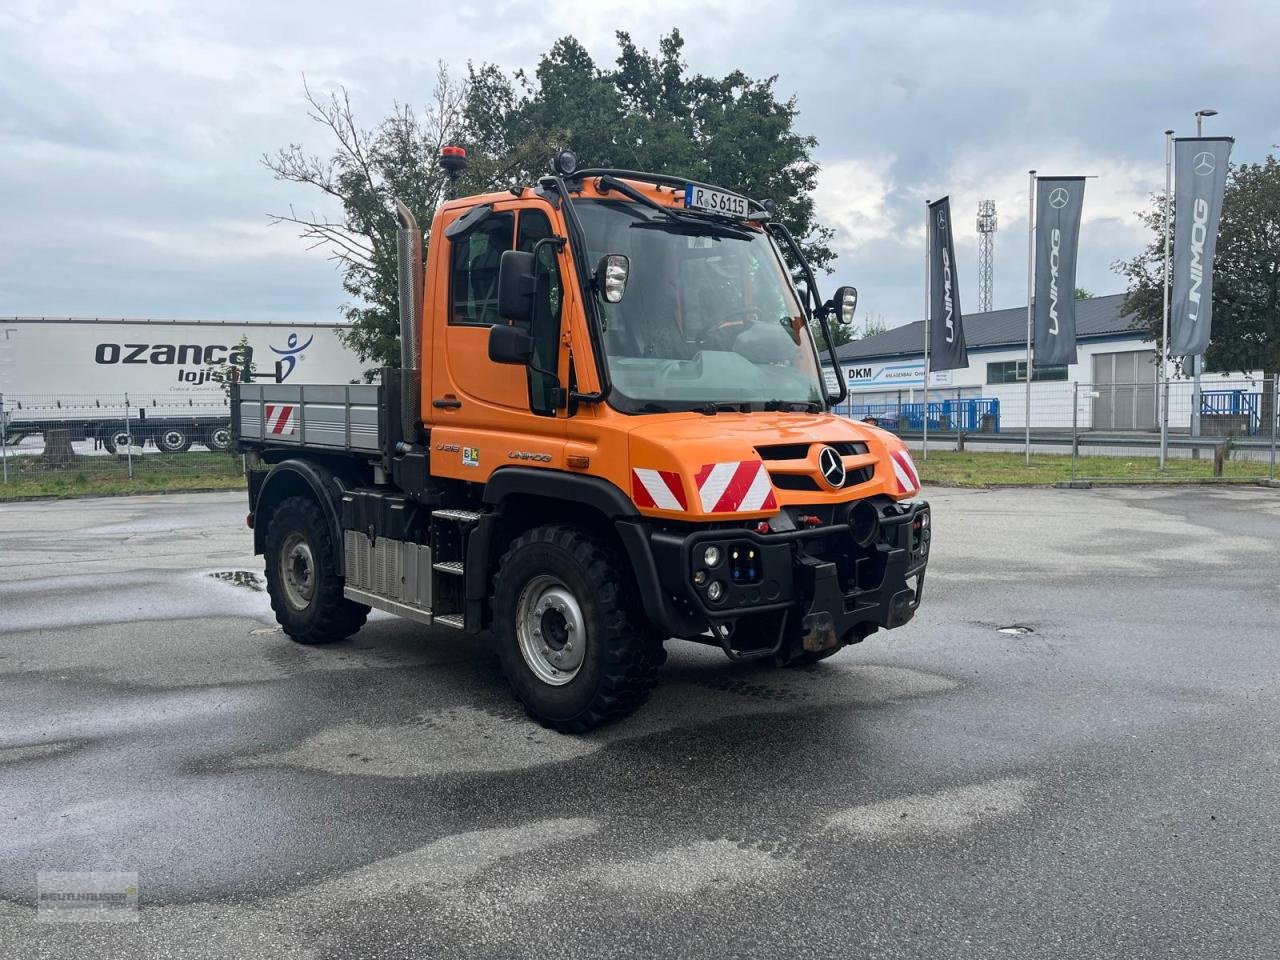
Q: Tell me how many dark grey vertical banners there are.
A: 3